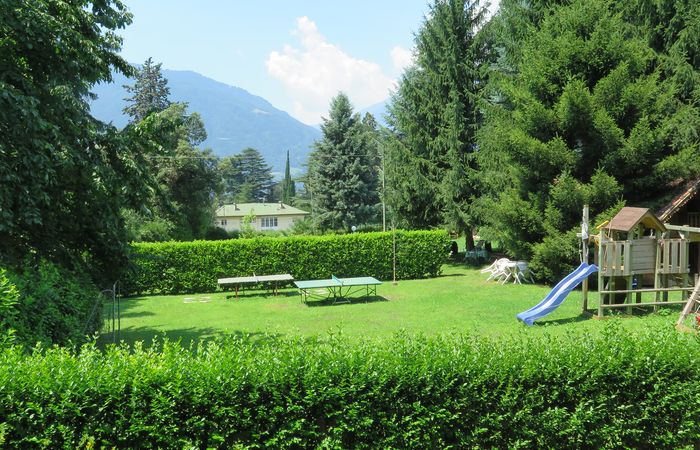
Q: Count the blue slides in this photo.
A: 1